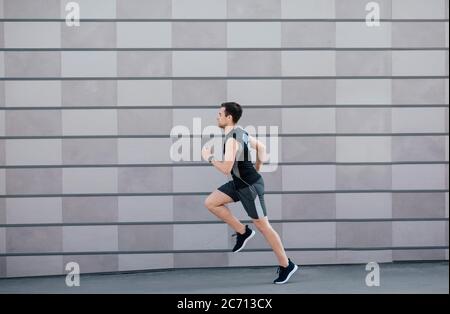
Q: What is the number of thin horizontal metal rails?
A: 9